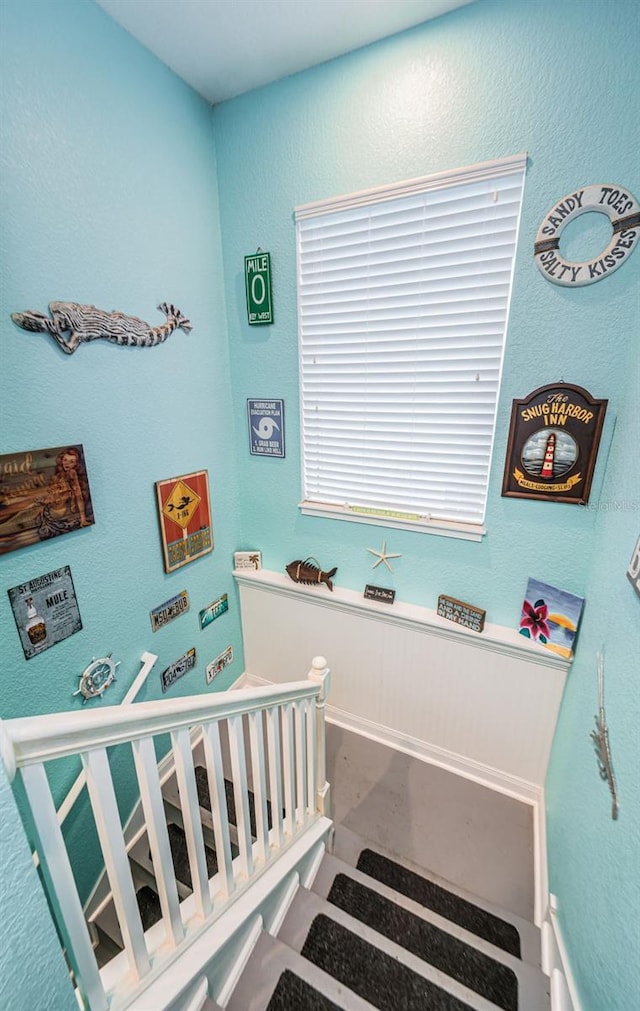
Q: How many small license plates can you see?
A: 4